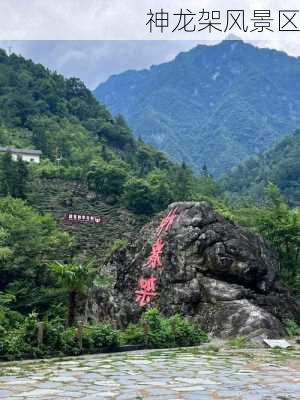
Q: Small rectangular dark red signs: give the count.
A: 1